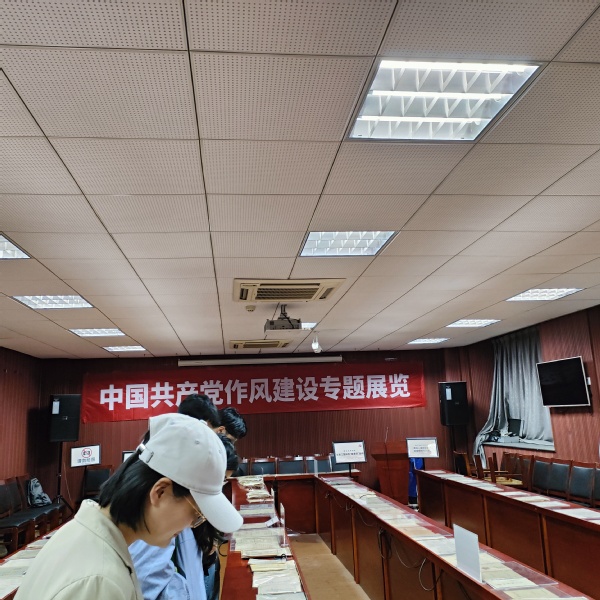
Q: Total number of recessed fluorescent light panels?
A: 10